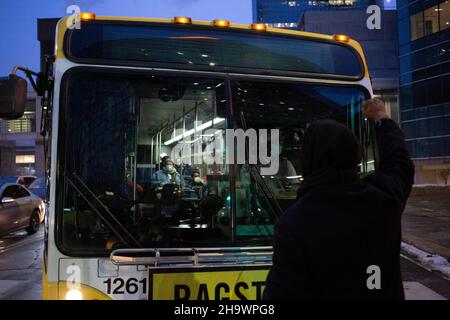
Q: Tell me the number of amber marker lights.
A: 5